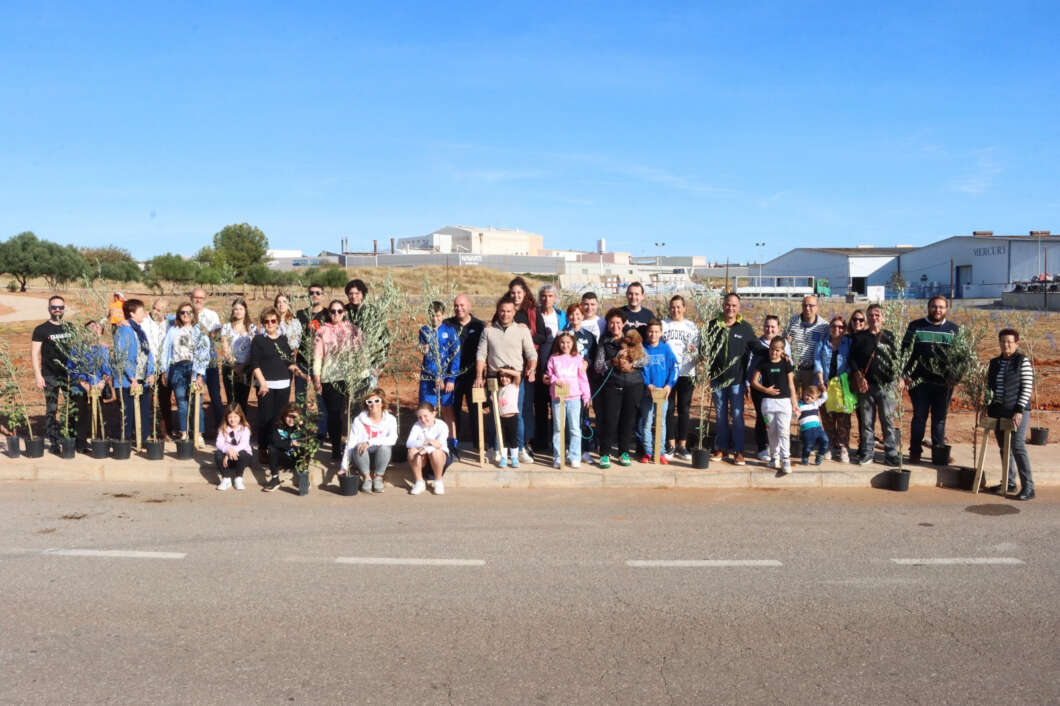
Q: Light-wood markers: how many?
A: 9